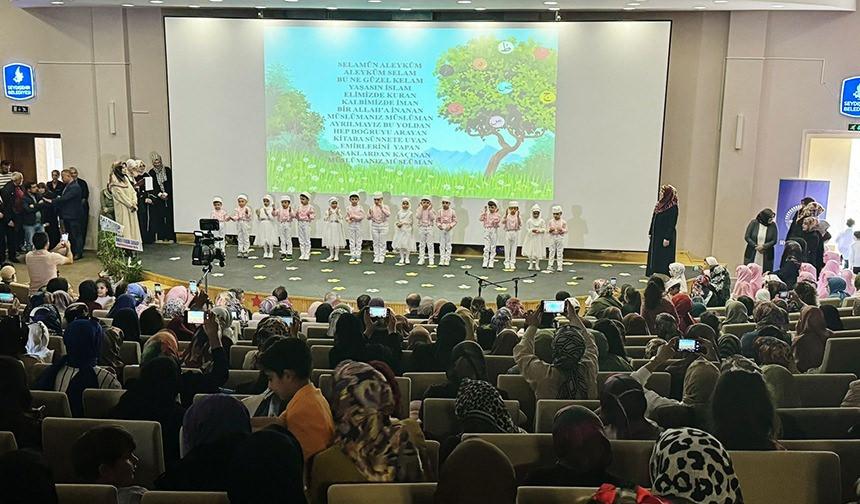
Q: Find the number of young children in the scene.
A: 15